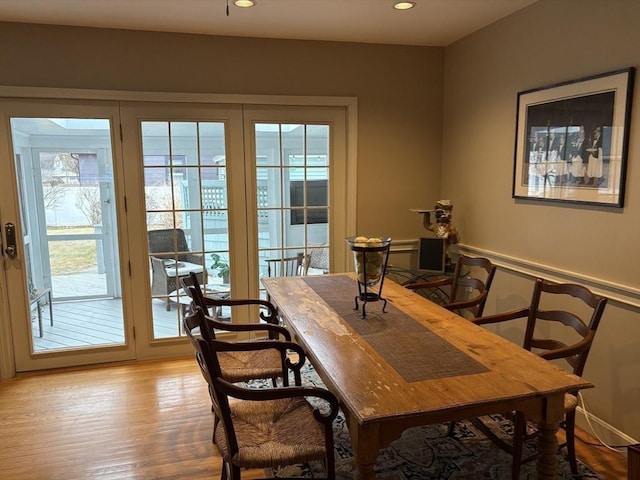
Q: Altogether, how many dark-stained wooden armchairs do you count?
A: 4